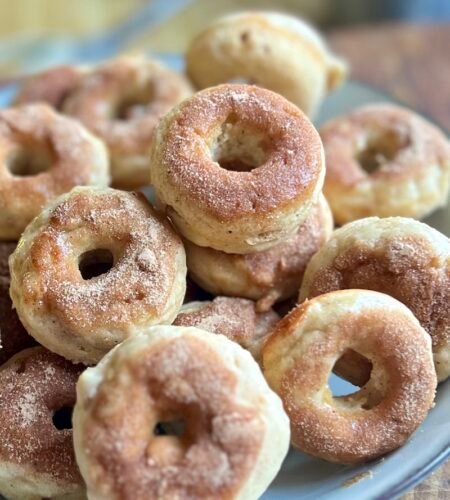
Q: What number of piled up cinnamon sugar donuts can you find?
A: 14